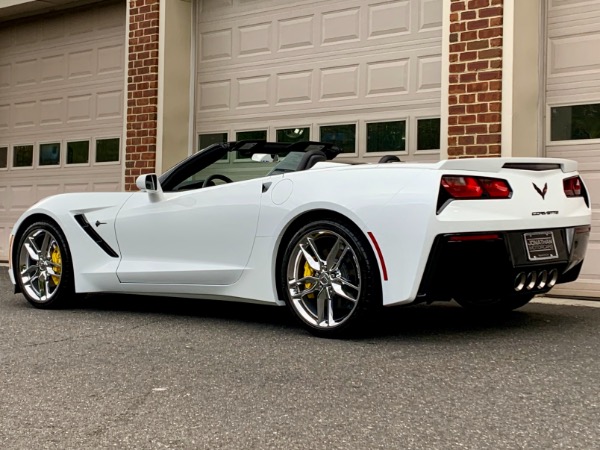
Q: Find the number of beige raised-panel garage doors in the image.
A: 3